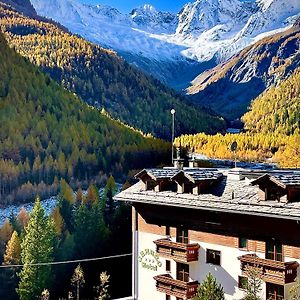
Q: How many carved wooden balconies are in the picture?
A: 3